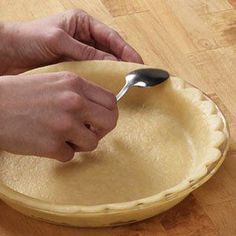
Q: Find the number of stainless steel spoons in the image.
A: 1